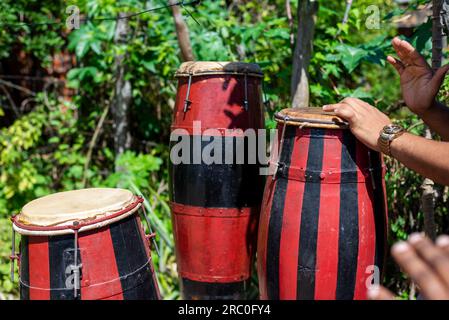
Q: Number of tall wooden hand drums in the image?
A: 3